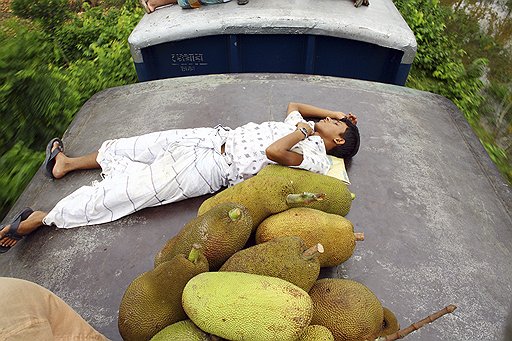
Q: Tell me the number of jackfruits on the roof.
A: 11